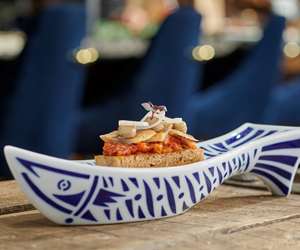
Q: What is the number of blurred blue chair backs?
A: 3